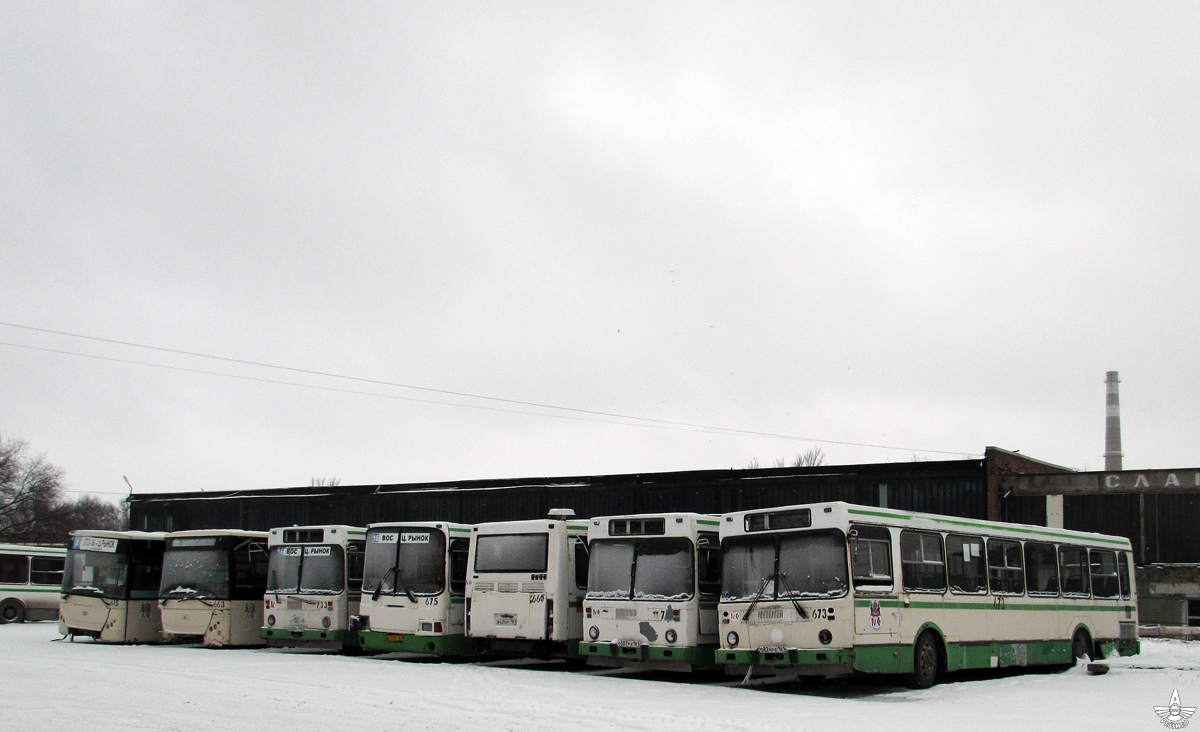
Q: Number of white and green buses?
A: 6